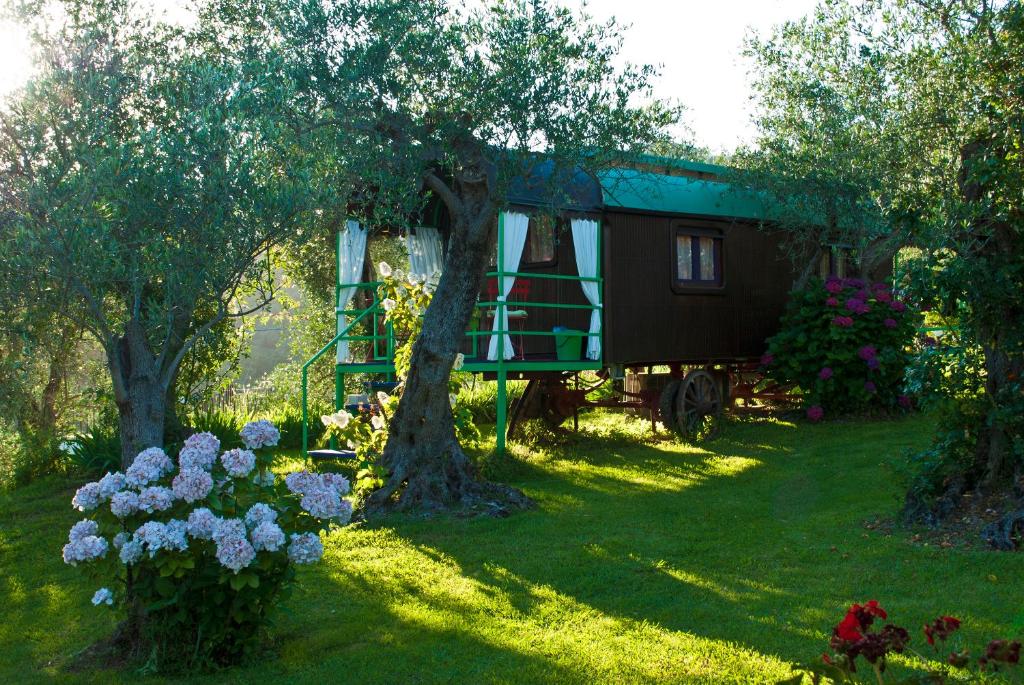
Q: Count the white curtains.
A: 4